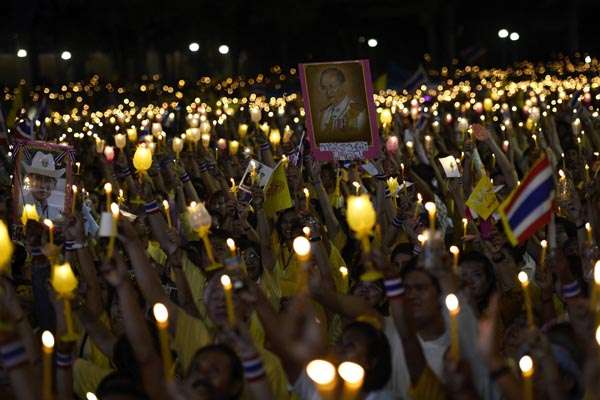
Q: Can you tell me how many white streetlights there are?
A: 7